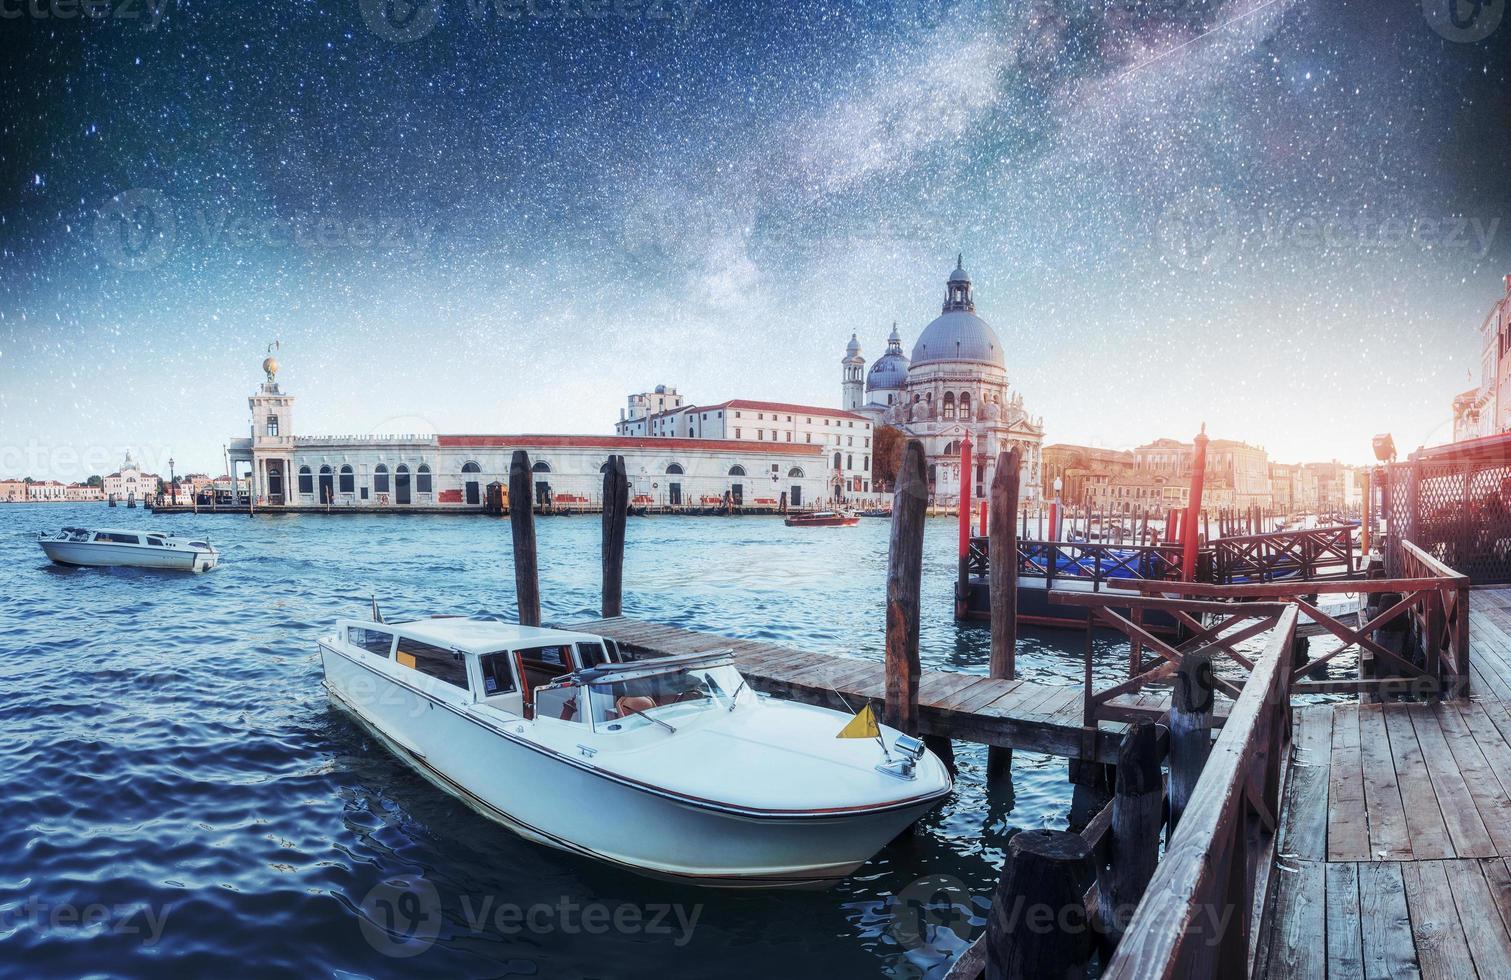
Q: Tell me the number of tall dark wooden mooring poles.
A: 4